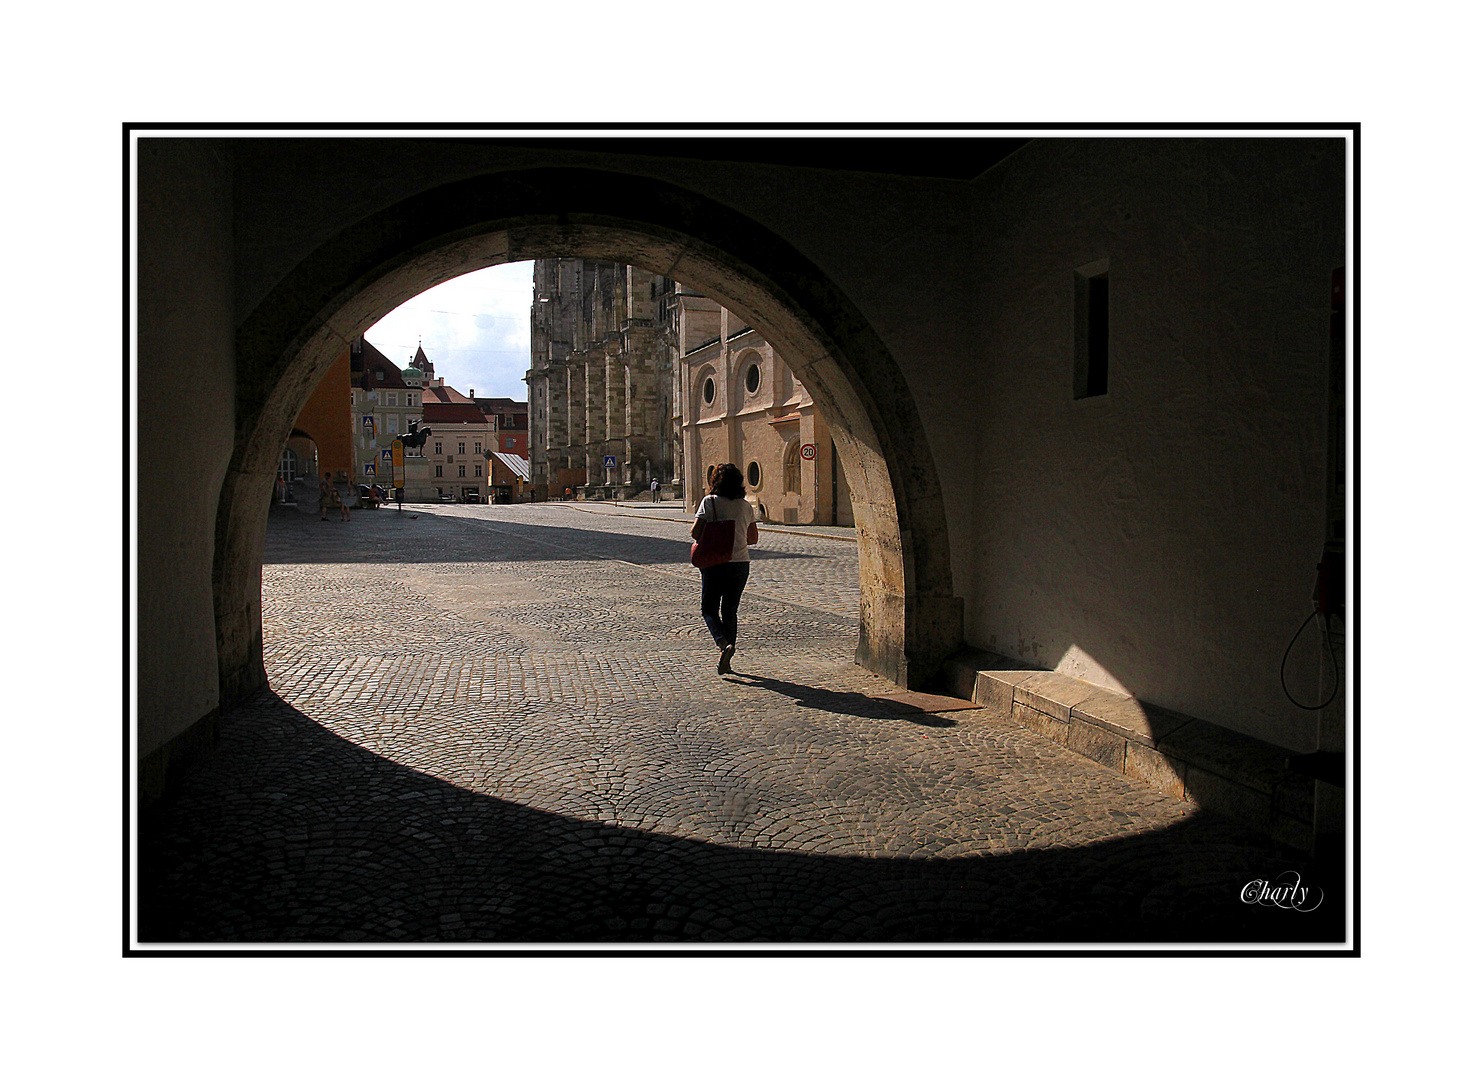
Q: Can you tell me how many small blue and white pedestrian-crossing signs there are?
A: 4